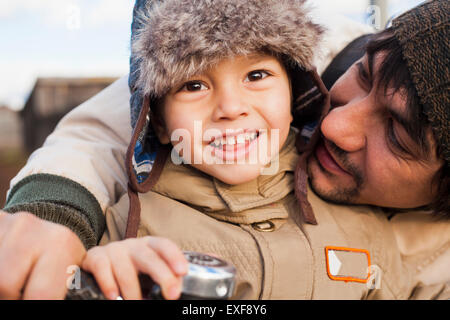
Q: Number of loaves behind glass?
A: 0